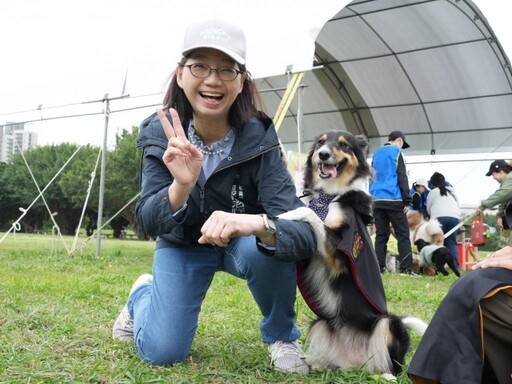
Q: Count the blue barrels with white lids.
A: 0